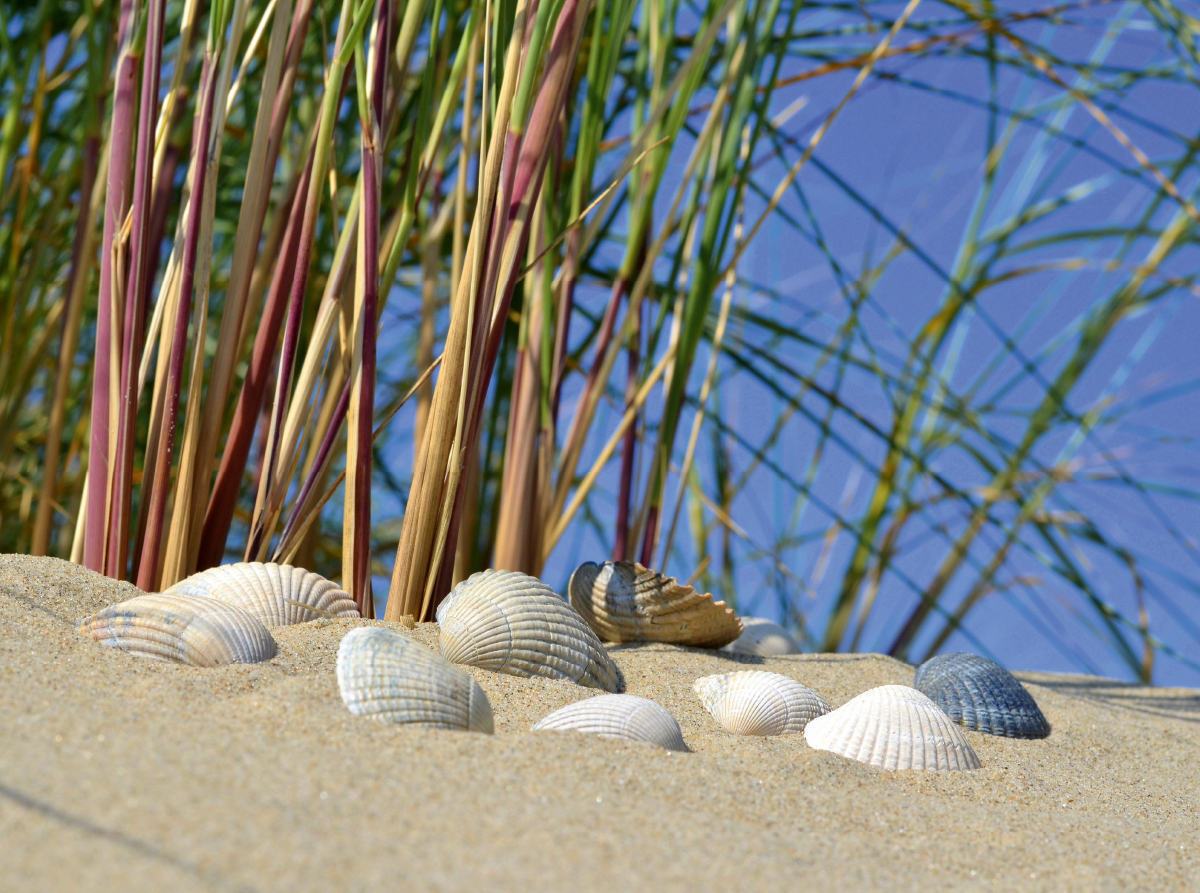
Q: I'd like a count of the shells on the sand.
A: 10